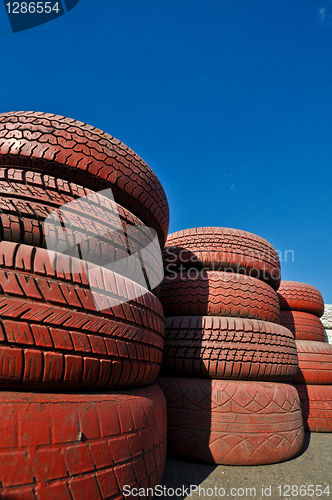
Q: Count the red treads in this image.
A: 12